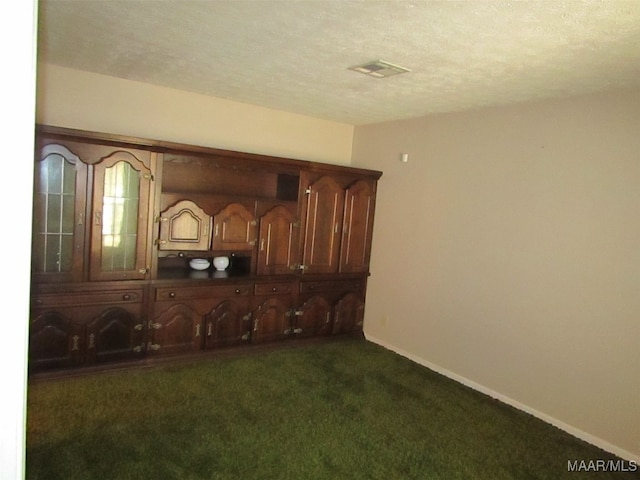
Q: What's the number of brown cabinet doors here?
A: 14